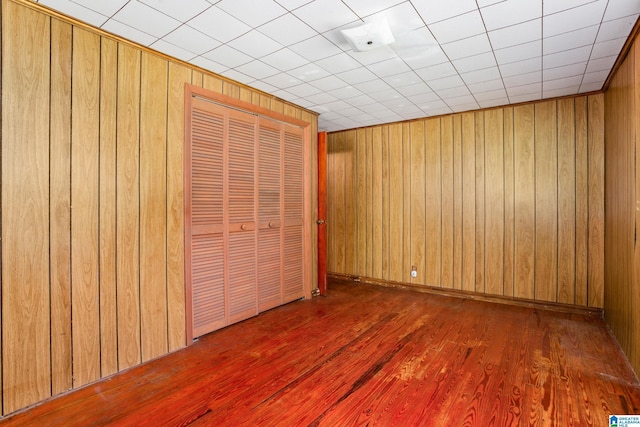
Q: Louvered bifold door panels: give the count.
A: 4